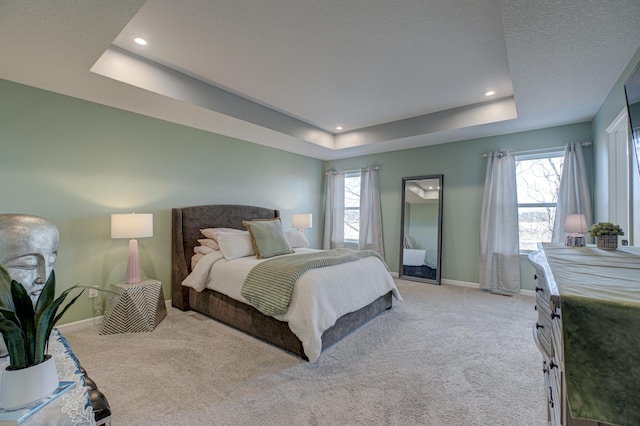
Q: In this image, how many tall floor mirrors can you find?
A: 1